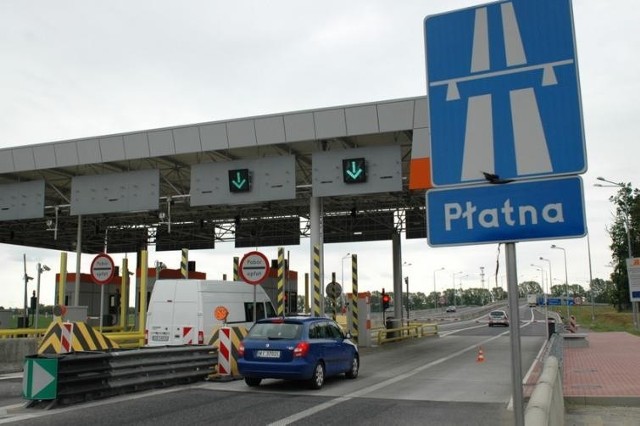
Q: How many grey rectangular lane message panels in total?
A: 4